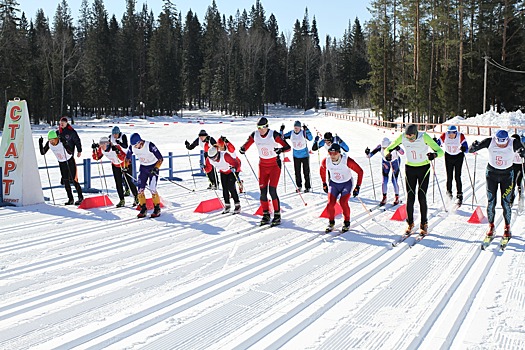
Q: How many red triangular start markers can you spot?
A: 7